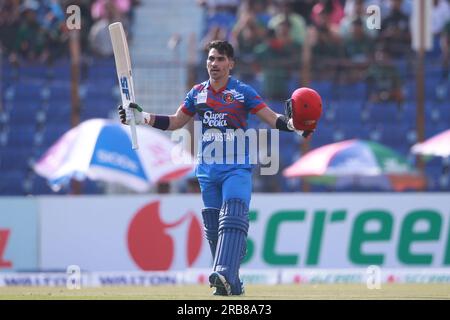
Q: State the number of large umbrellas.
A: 3